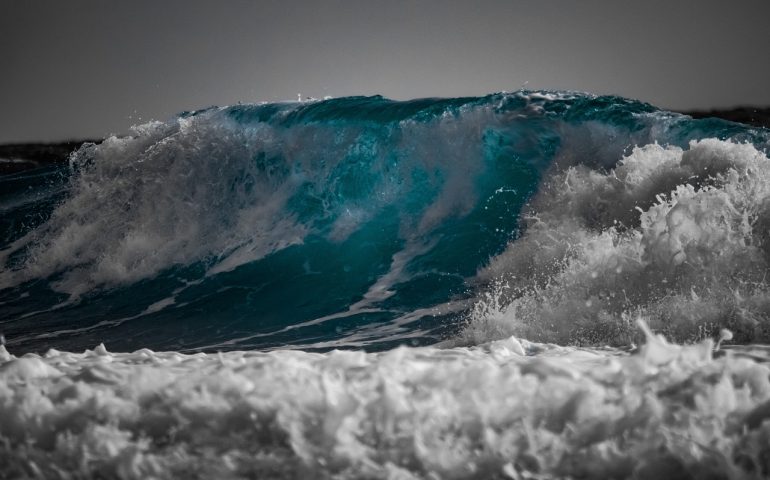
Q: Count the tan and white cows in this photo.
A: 0